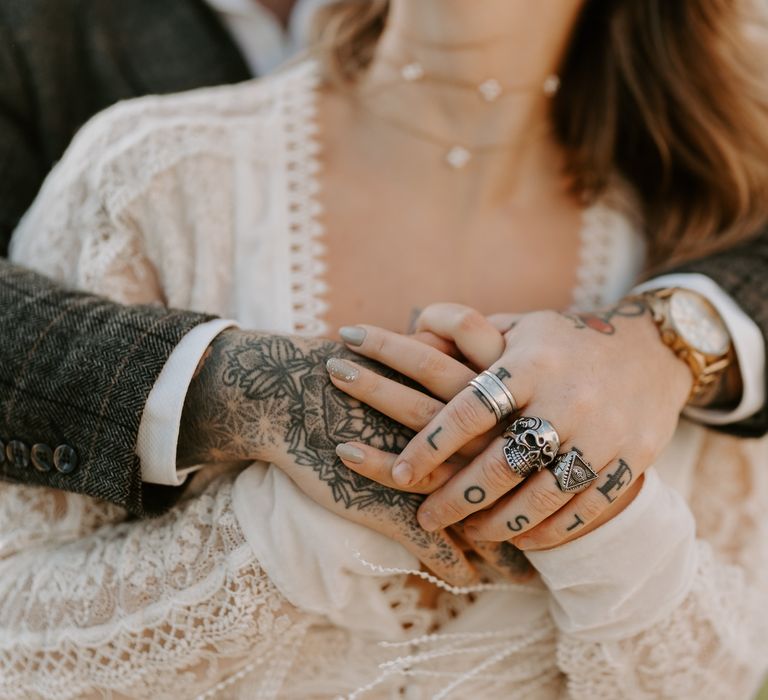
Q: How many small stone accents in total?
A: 4